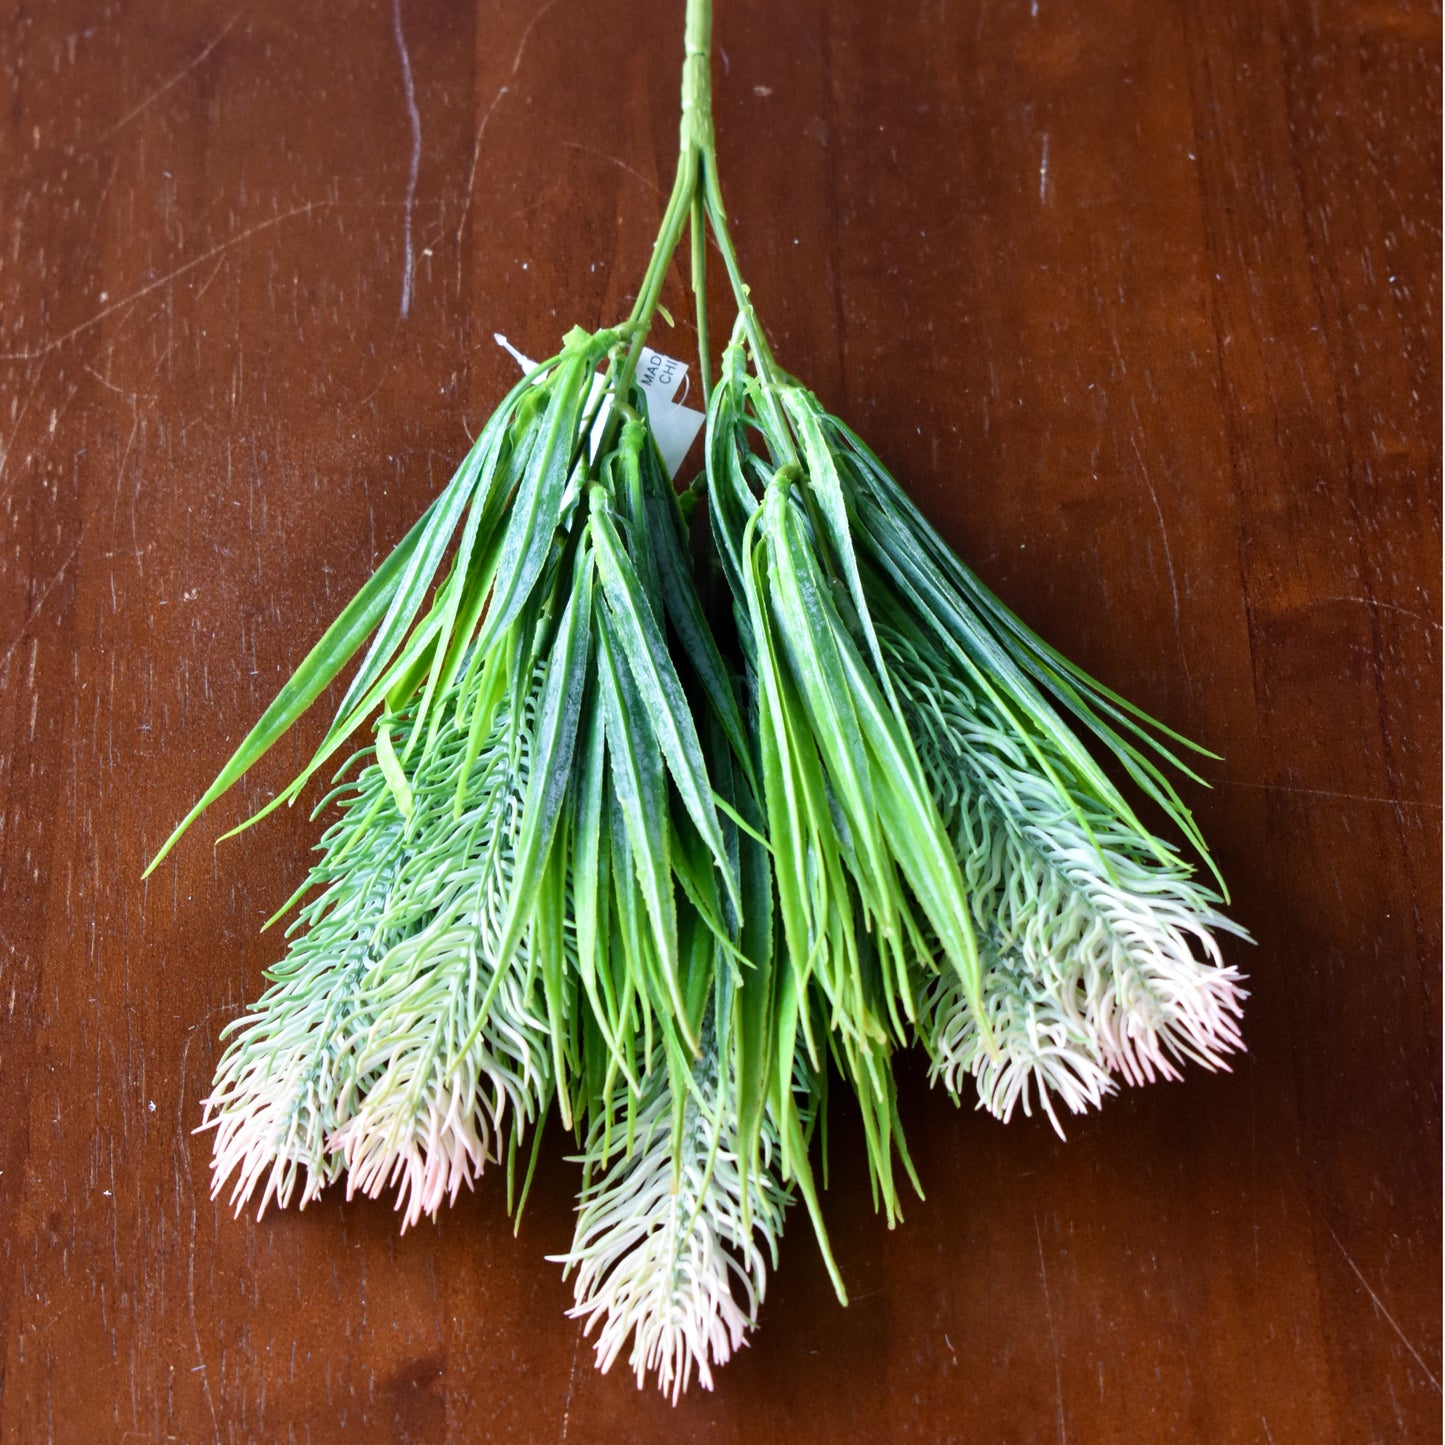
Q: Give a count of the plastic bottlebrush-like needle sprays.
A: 5